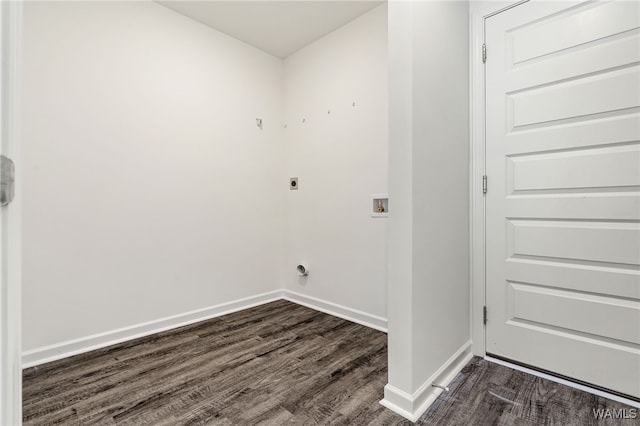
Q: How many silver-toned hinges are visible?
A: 3